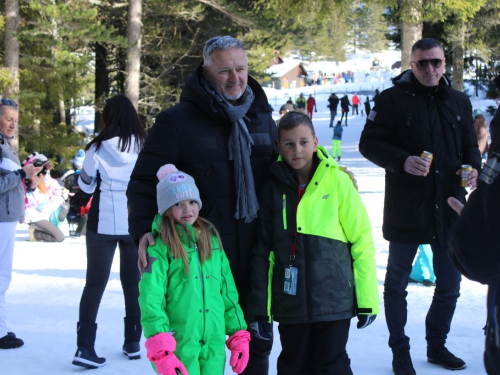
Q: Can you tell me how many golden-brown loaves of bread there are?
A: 0